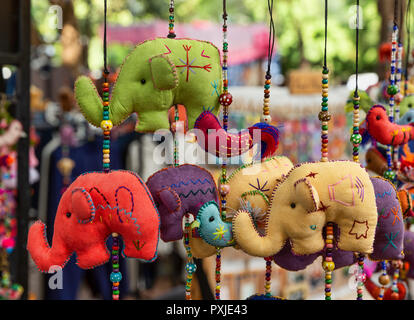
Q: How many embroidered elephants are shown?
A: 6